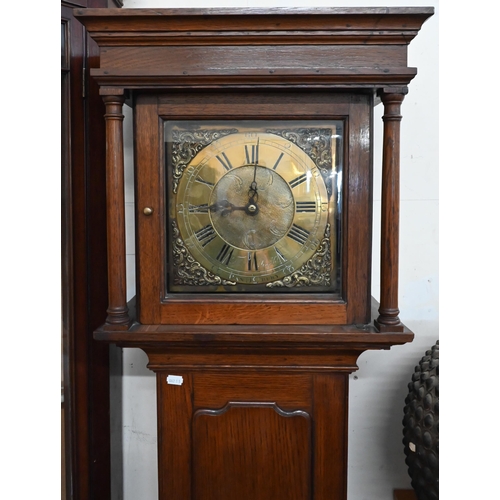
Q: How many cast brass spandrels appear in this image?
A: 4